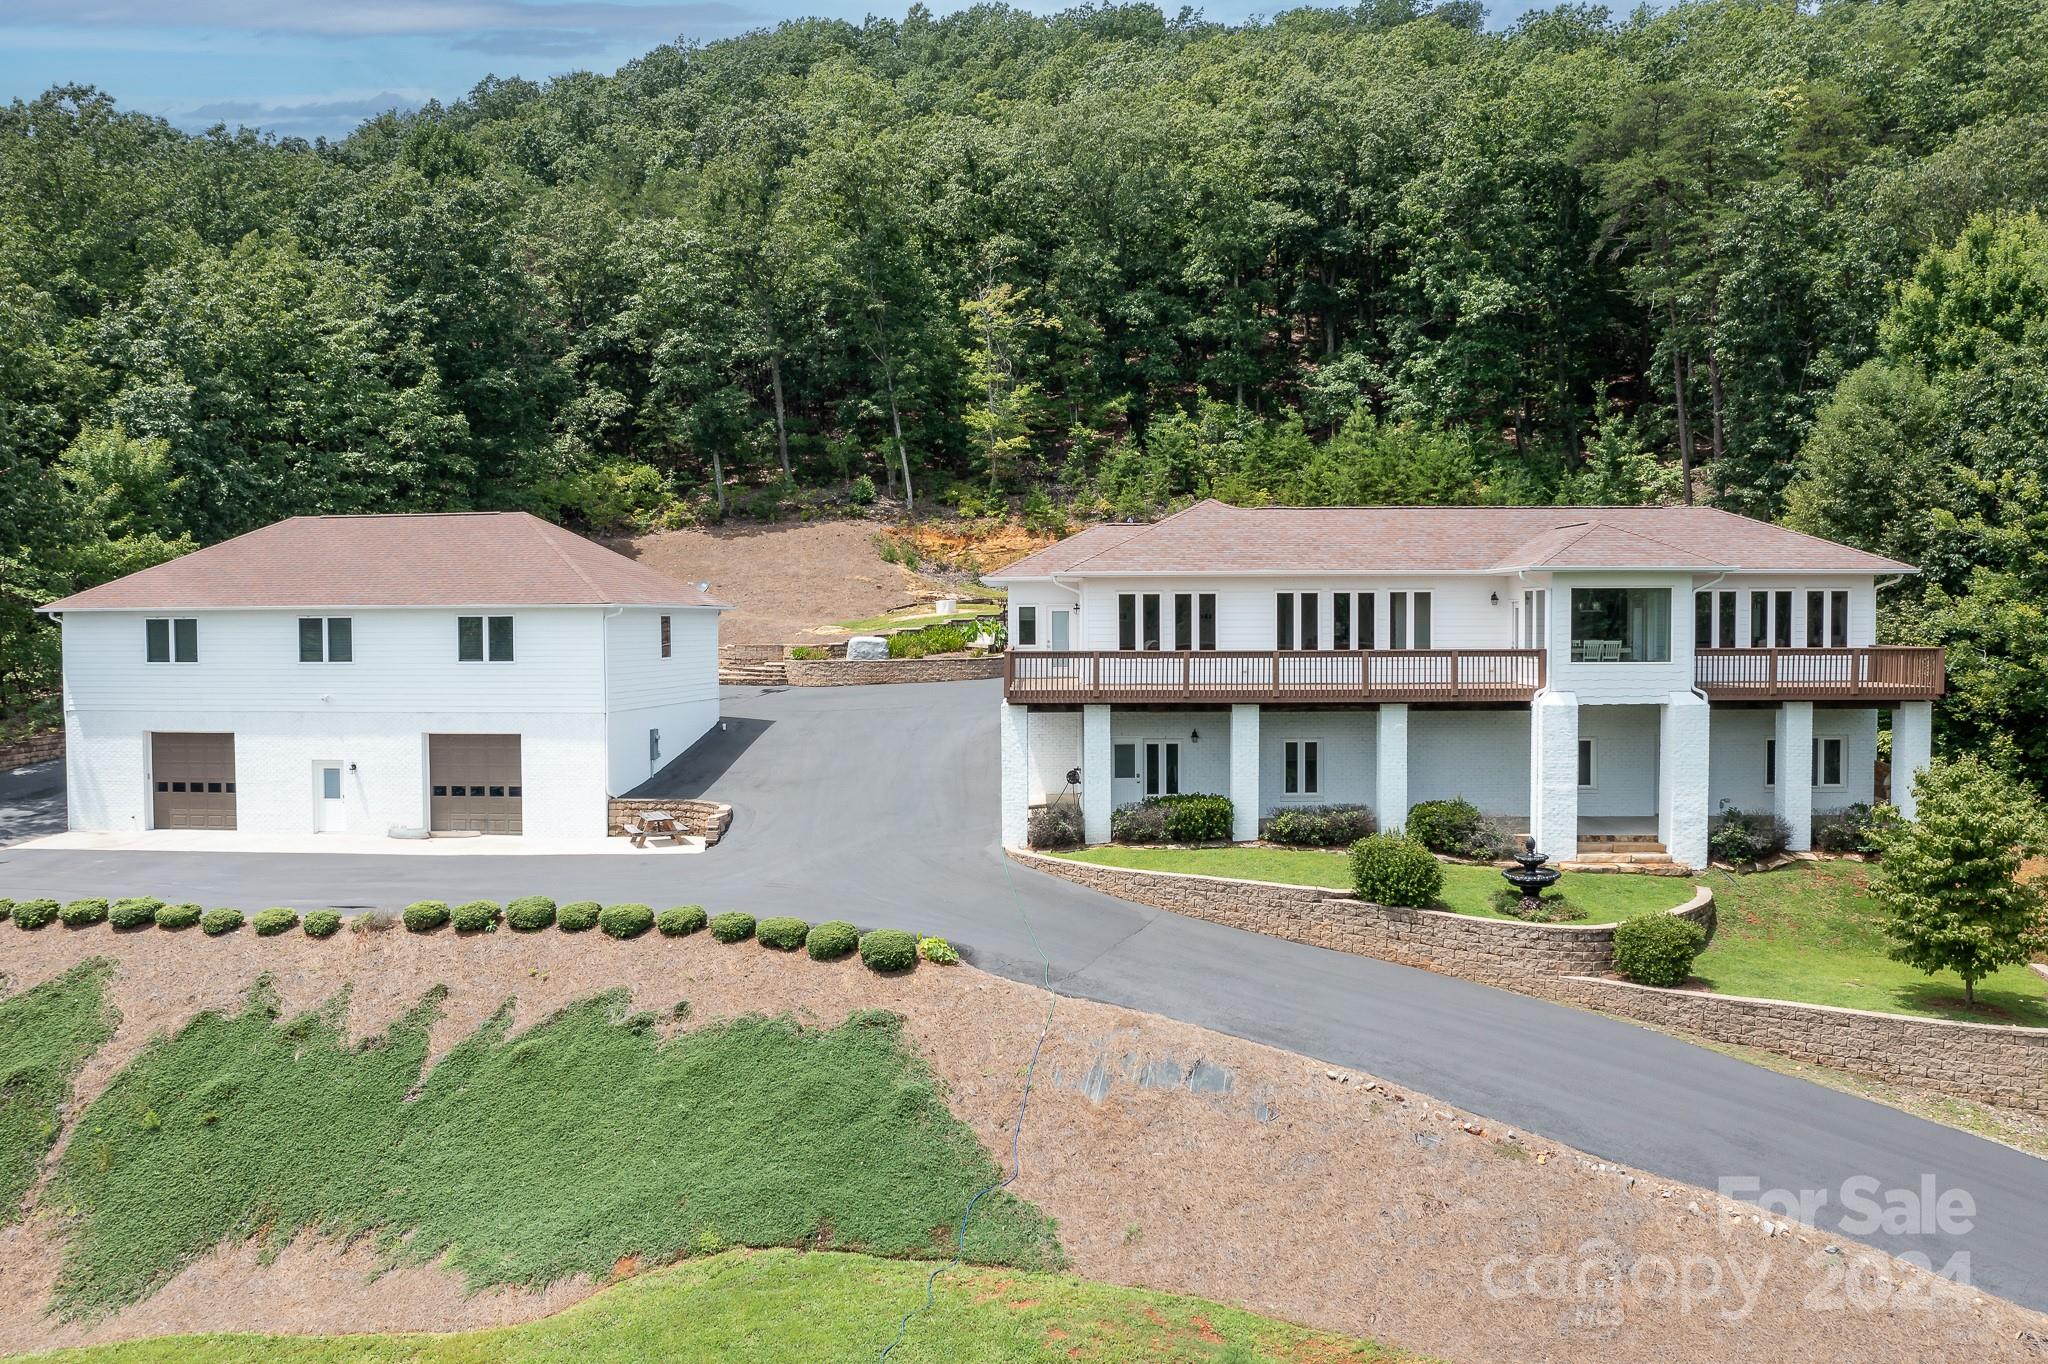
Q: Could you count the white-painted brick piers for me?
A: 8